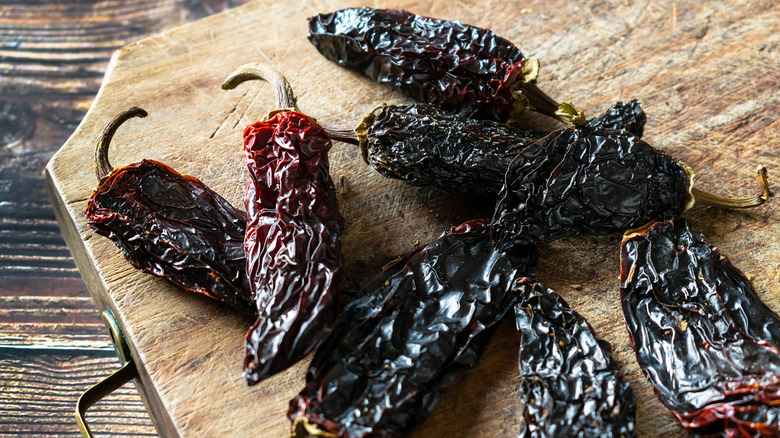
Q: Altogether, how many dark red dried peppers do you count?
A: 8